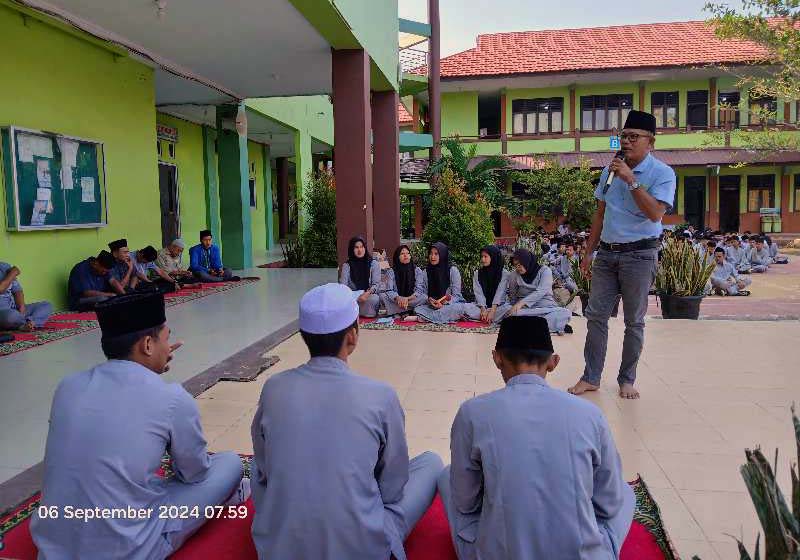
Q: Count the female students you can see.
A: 5